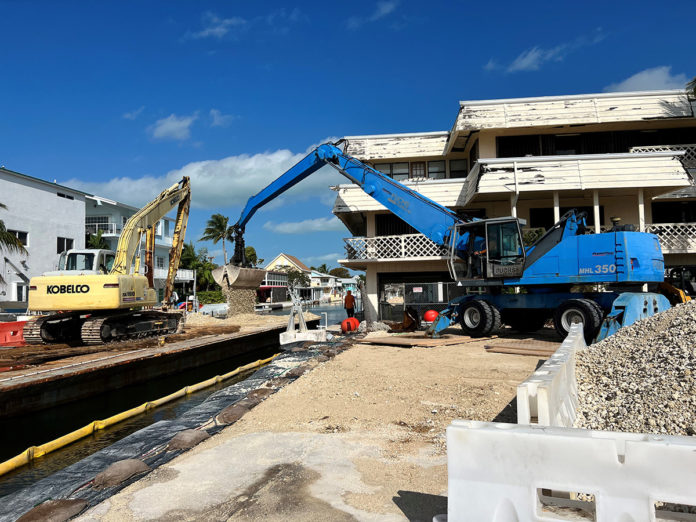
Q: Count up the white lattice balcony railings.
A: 3